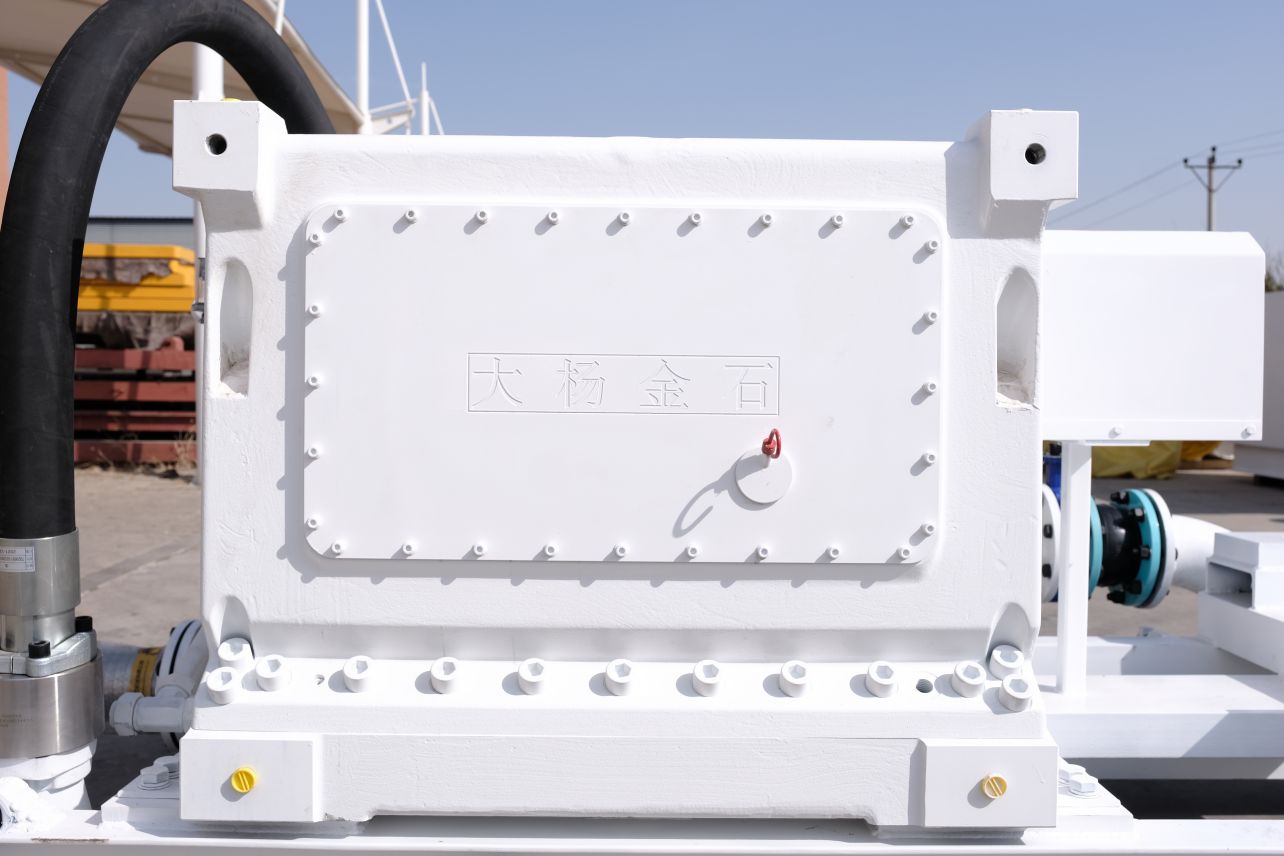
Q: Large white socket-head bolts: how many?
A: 13